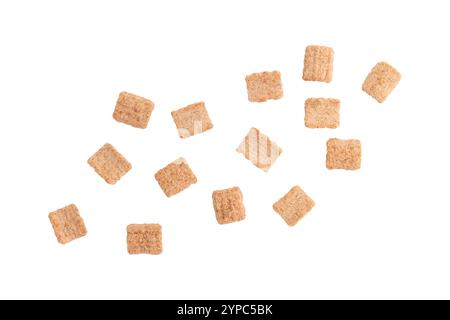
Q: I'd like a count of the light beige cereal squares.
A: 14